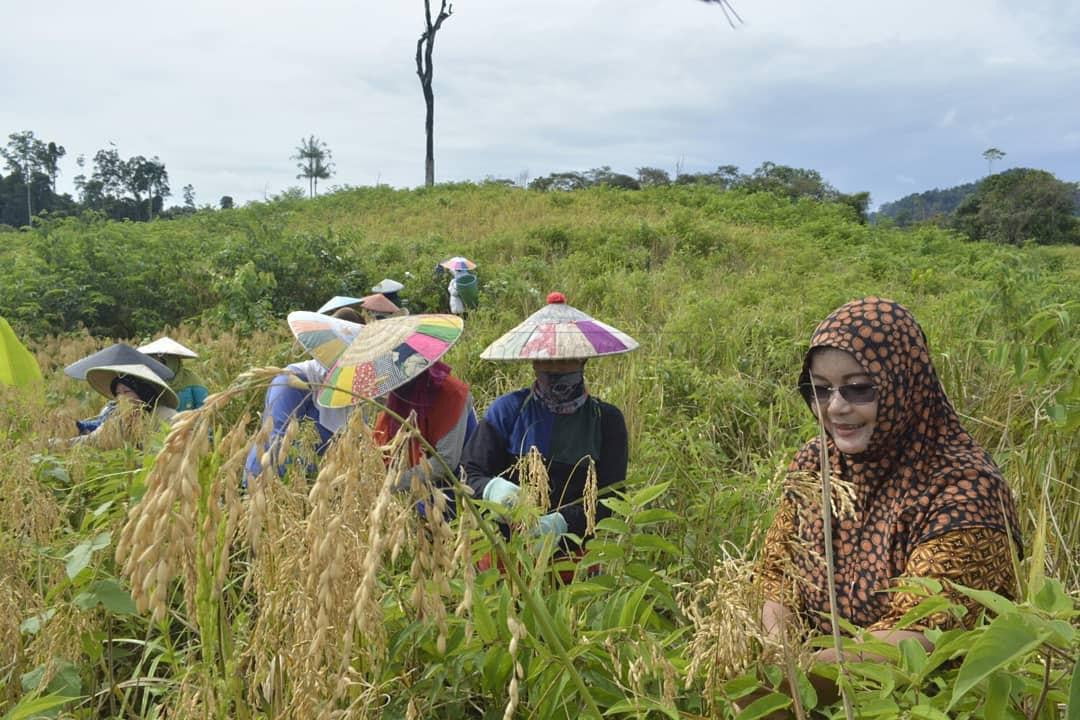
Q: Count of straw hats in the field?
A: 10